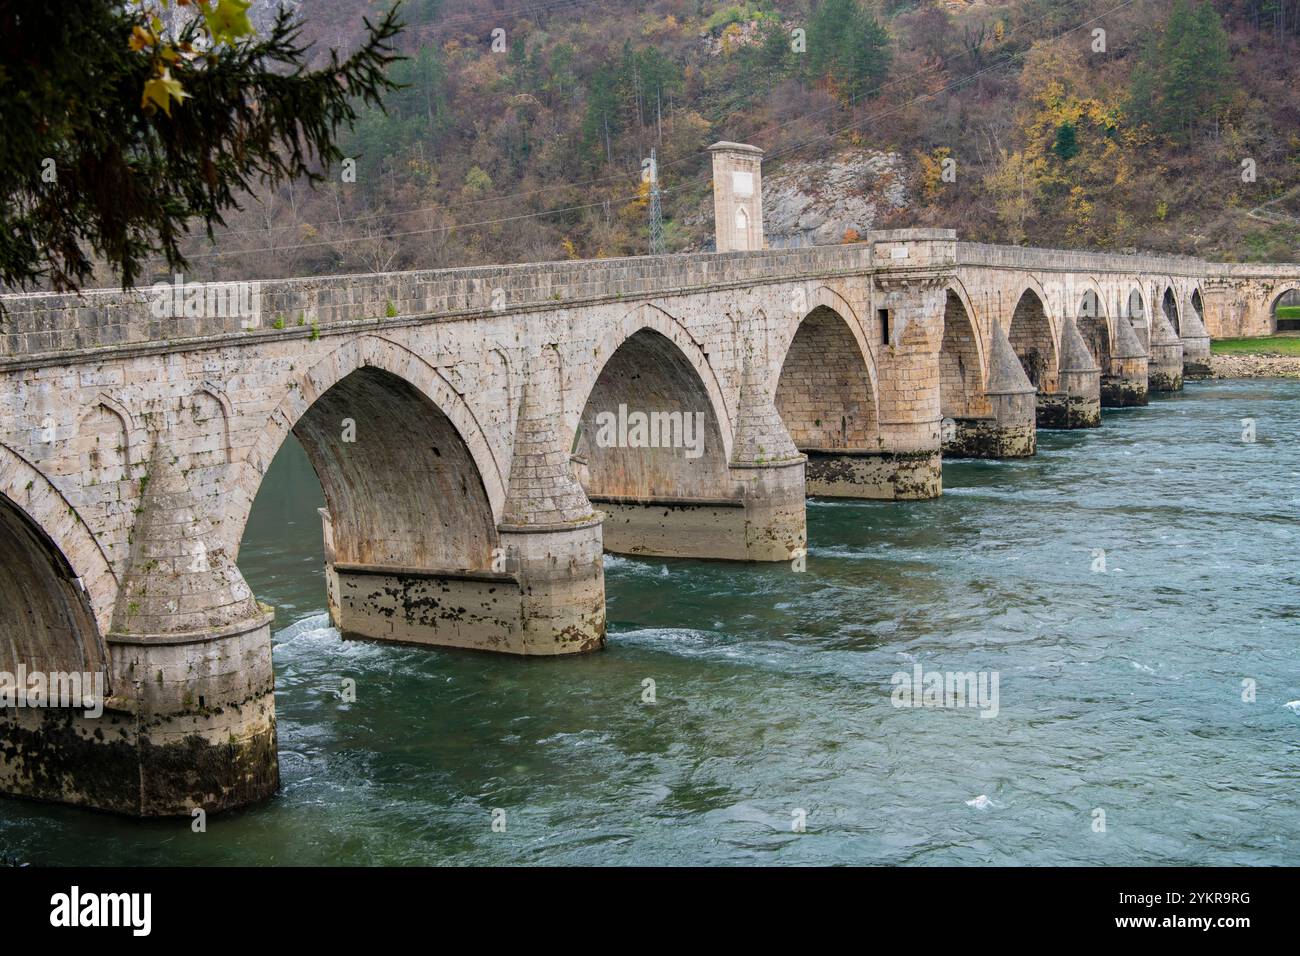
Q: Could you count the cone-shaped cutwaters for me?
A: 8